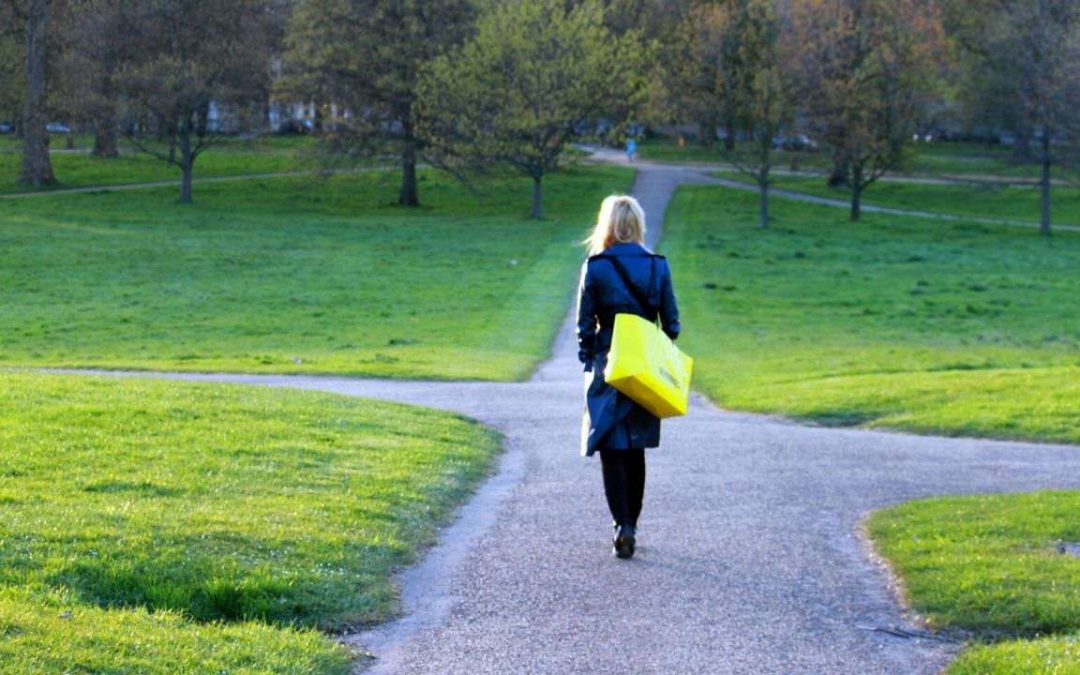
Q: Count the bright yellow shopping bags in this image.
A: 1